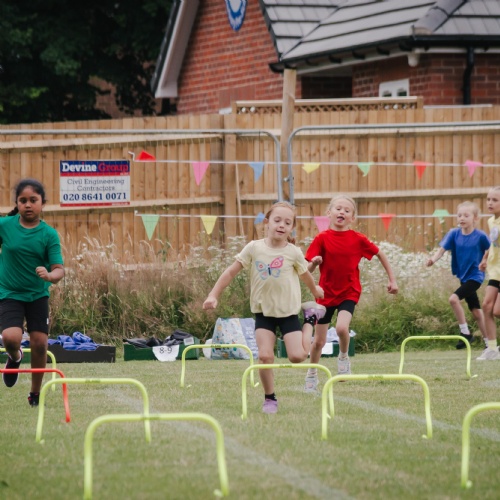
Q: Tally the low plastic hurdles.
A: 9